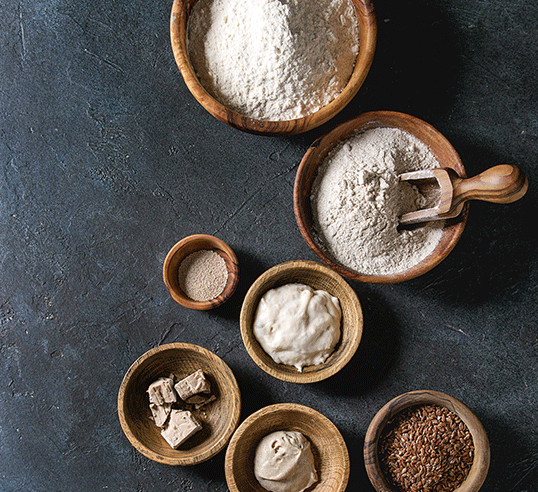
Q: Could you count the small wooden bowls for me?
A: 5